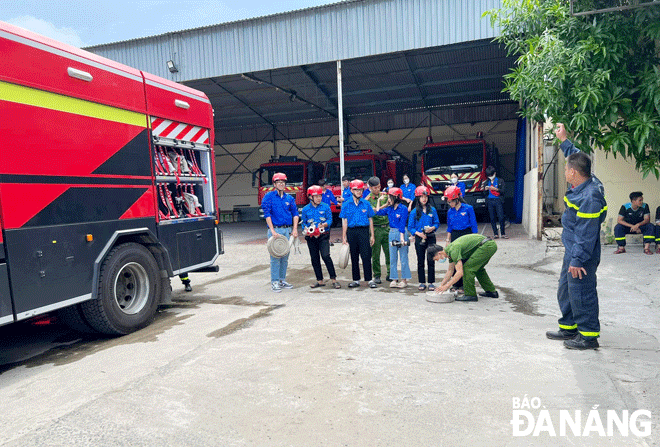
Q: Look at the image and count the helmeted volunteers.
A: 6